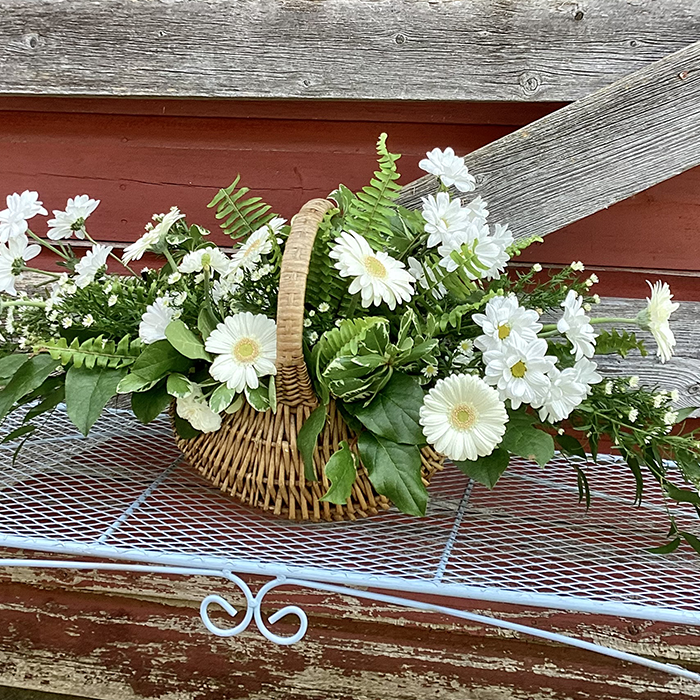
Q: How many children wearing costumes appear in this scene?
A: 0